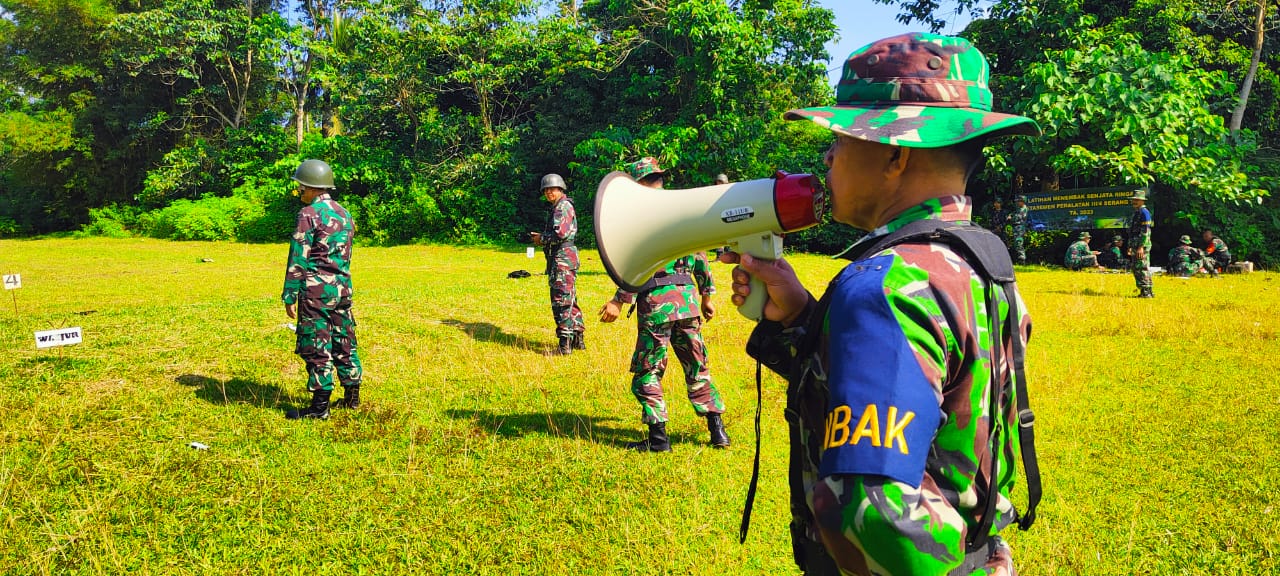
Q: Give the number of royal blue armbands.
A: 2